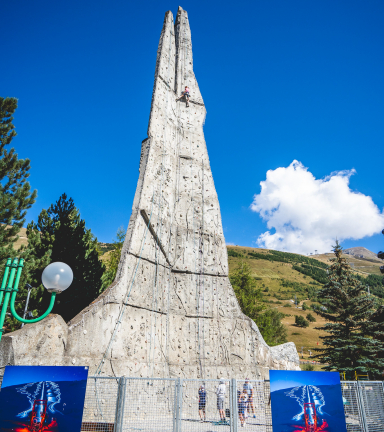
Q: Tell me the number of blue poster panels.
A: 2